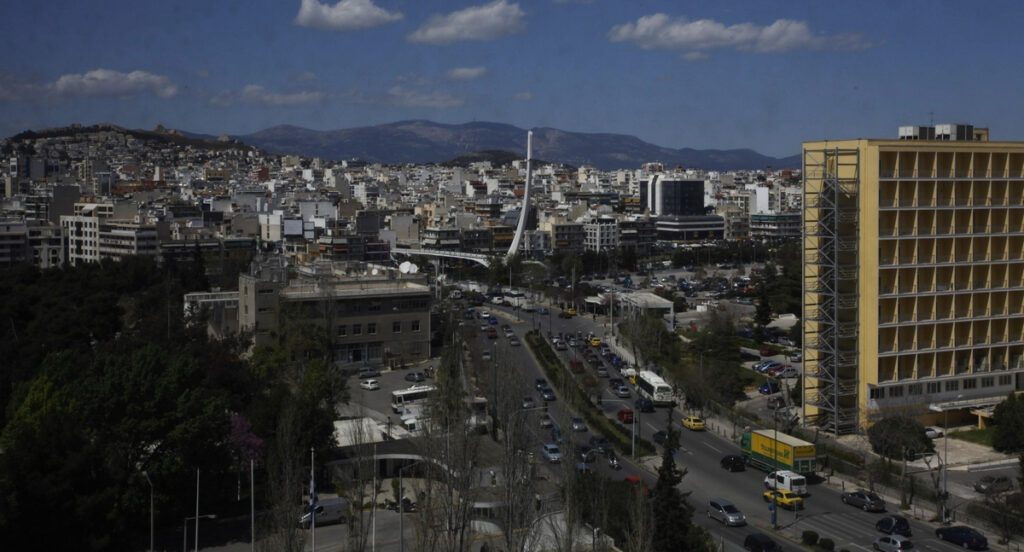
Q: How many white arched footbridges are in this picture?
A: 1